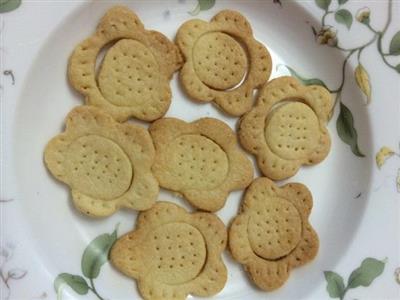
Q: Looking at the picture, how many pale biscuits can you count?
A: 7